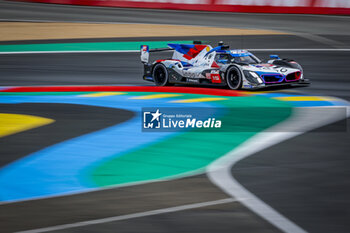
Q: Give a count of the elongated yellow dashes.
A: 4